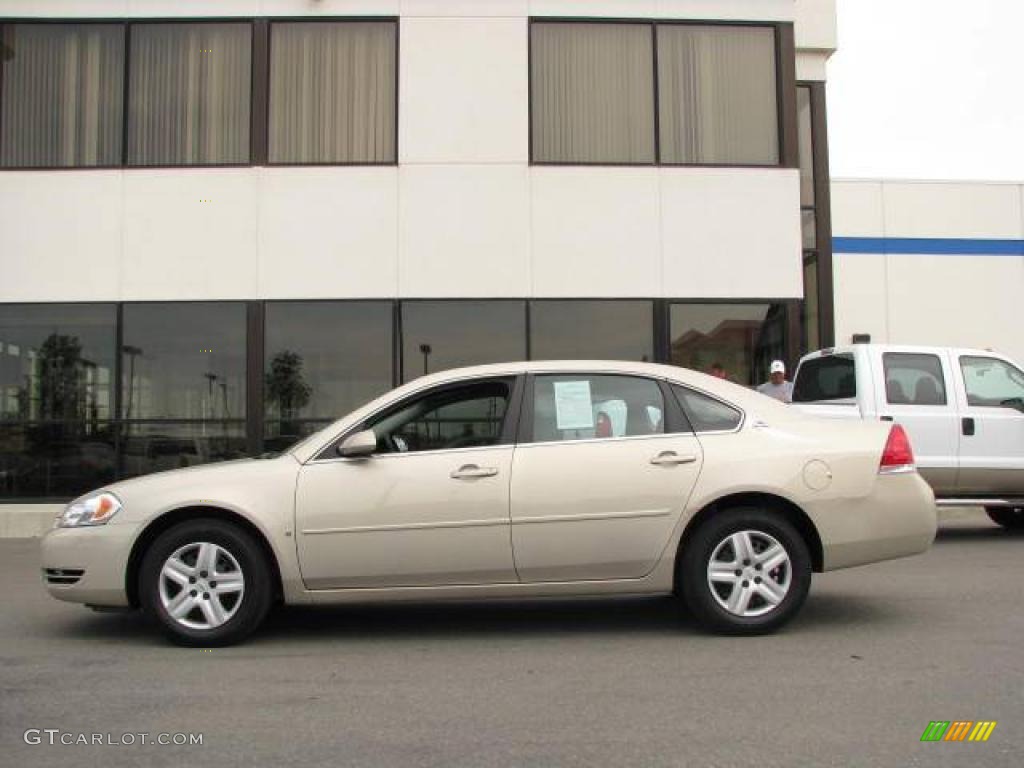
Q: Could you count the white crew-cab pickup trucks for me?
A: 1